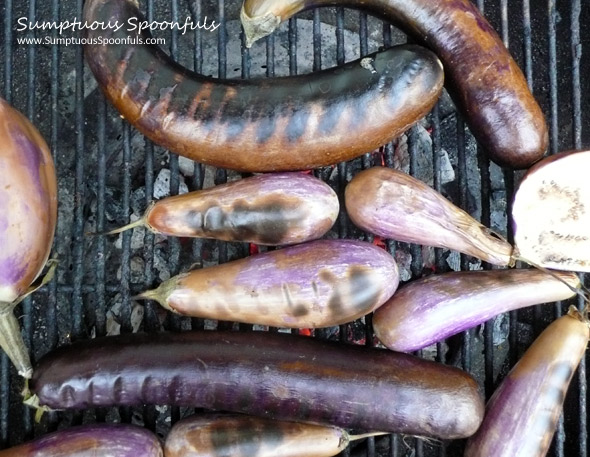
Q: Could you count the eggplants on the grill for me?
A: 12